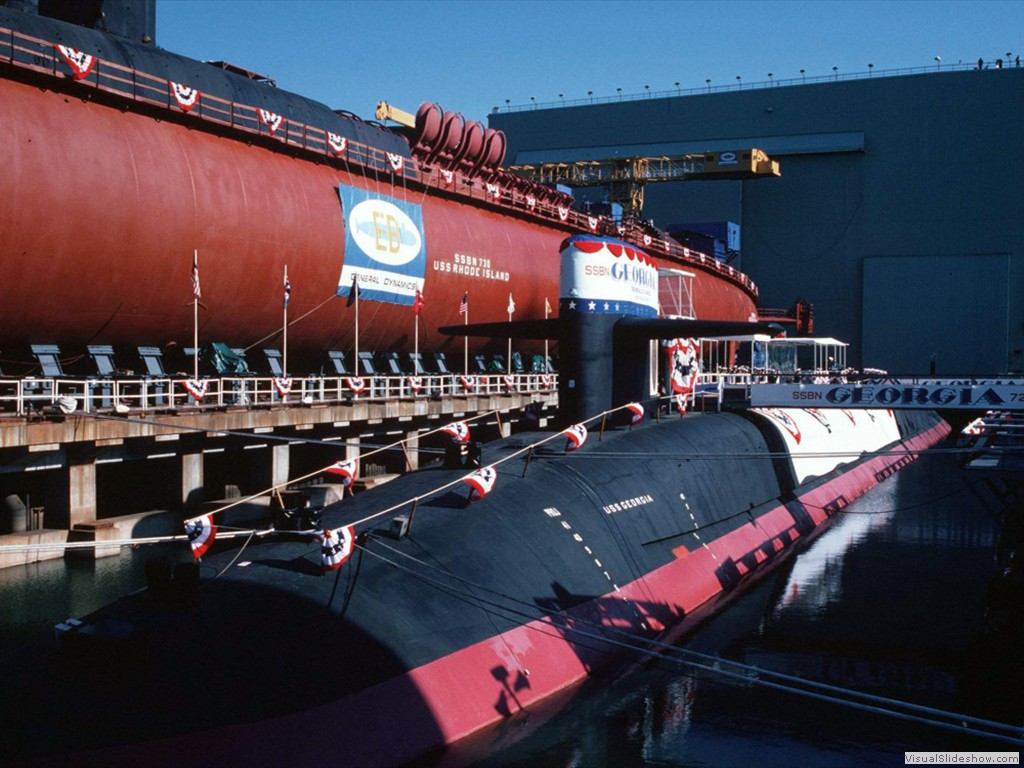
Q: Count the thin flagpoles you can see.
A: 7